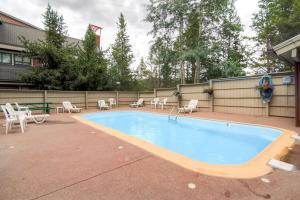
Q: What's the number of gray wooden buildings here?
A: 1